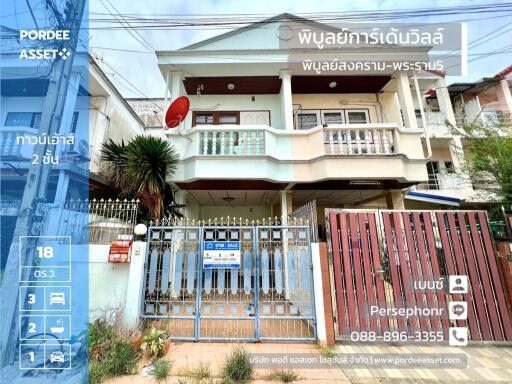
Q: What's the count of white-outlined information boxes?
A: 4